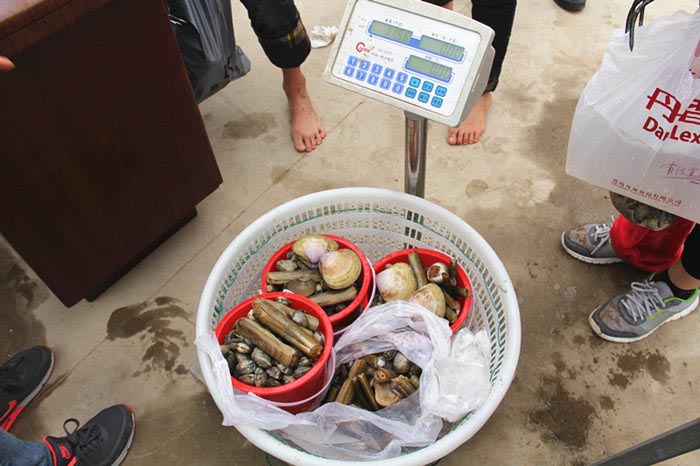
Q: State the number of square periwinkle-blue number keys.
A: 10